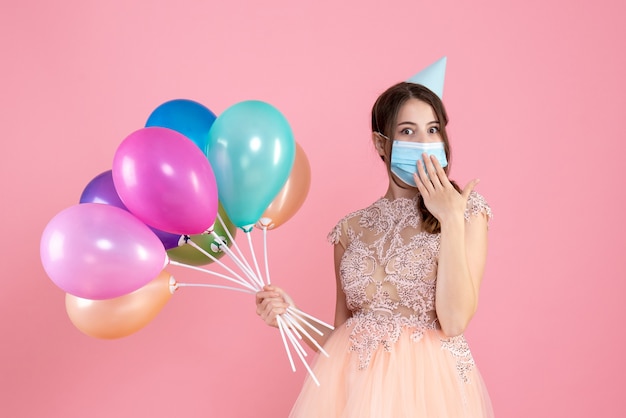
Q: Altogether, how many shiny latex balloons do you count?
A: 8